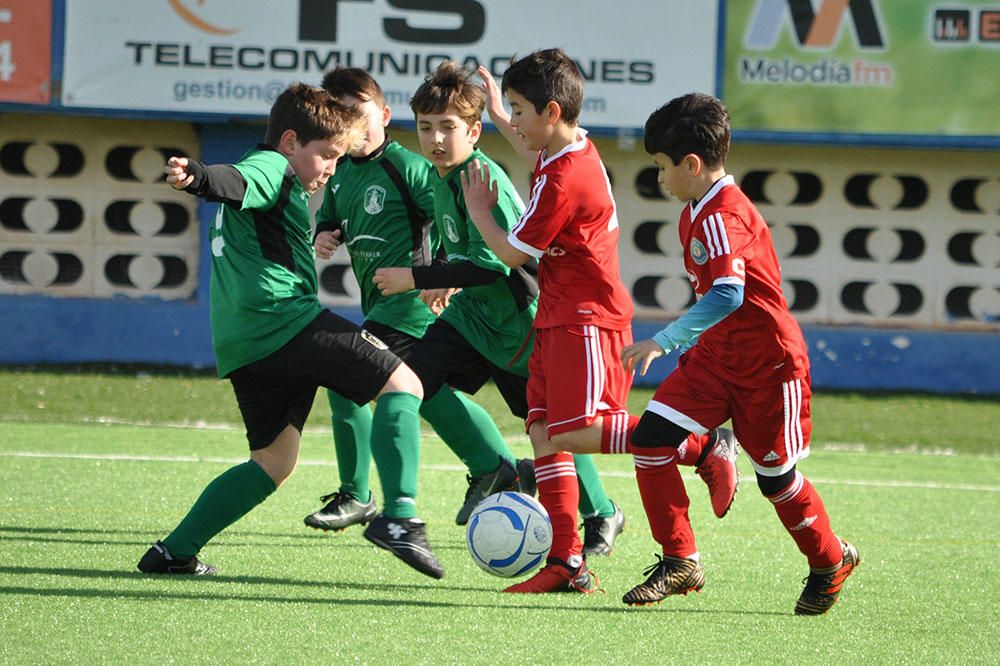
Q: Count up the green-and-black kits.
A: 3